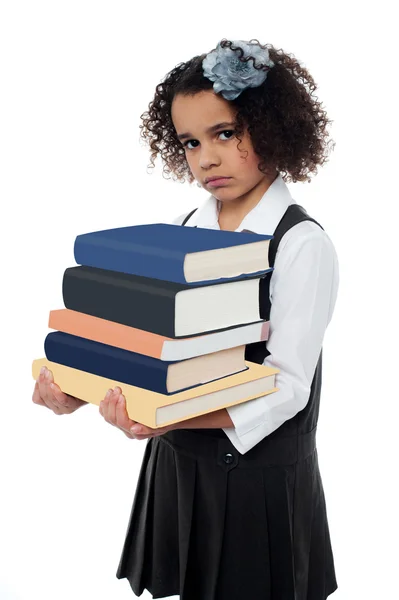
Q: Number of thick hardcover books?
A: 5